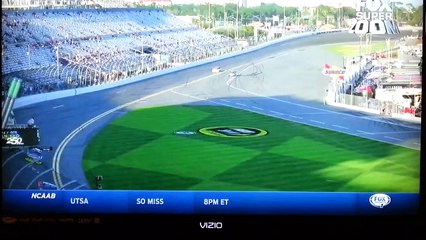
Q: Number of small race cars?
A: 2